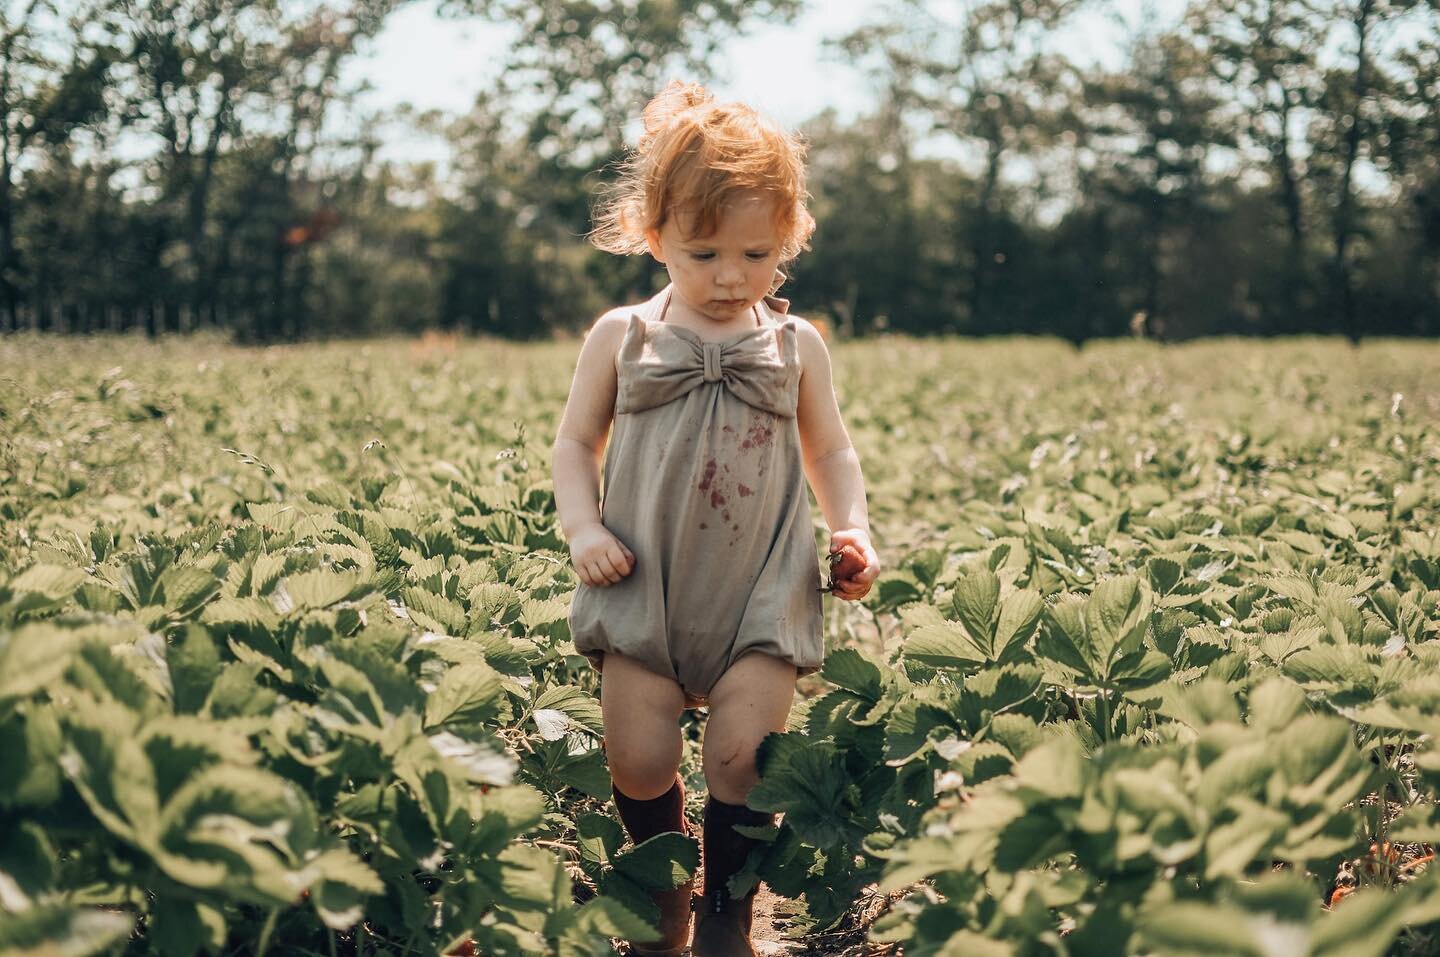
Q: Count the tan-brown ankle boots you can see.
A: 2